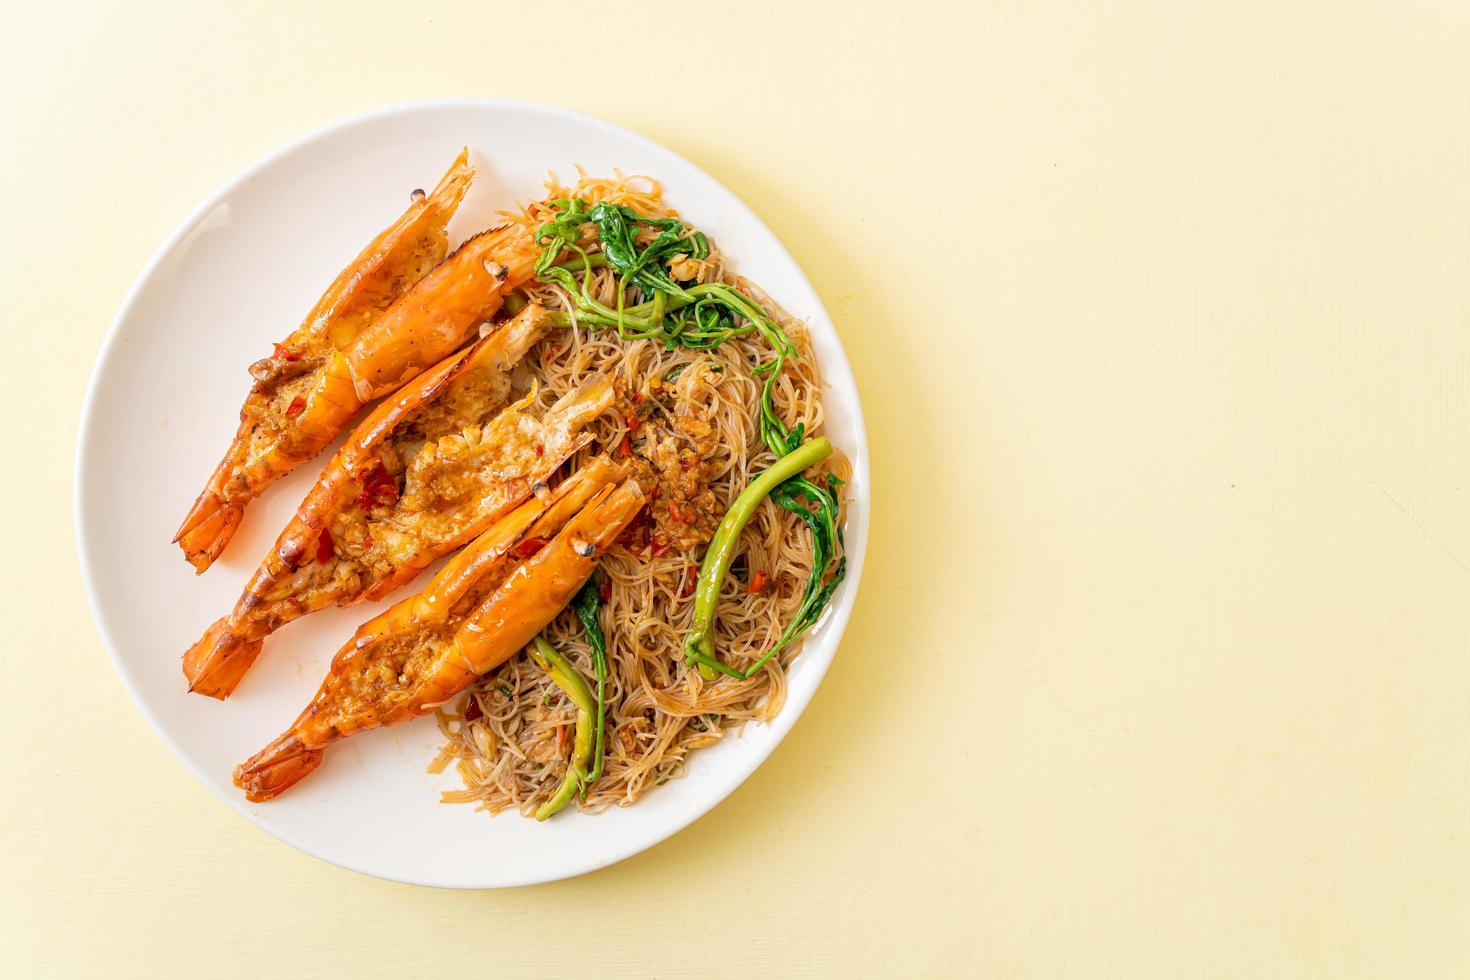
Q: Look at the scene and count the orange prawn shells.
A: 3